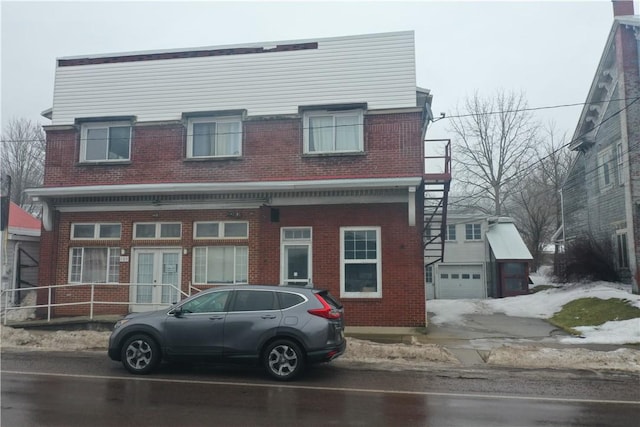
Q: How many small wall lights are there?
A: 2